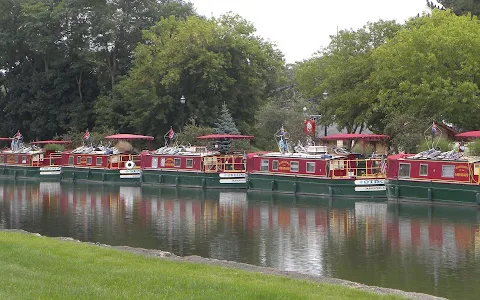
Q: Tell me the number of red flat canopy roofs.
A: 6